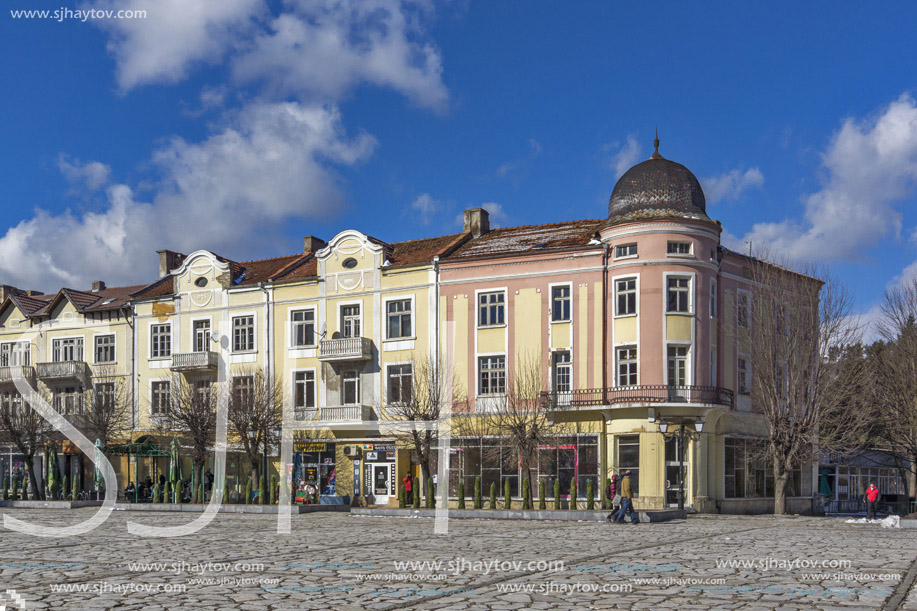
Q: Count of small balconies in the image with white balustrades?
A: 5